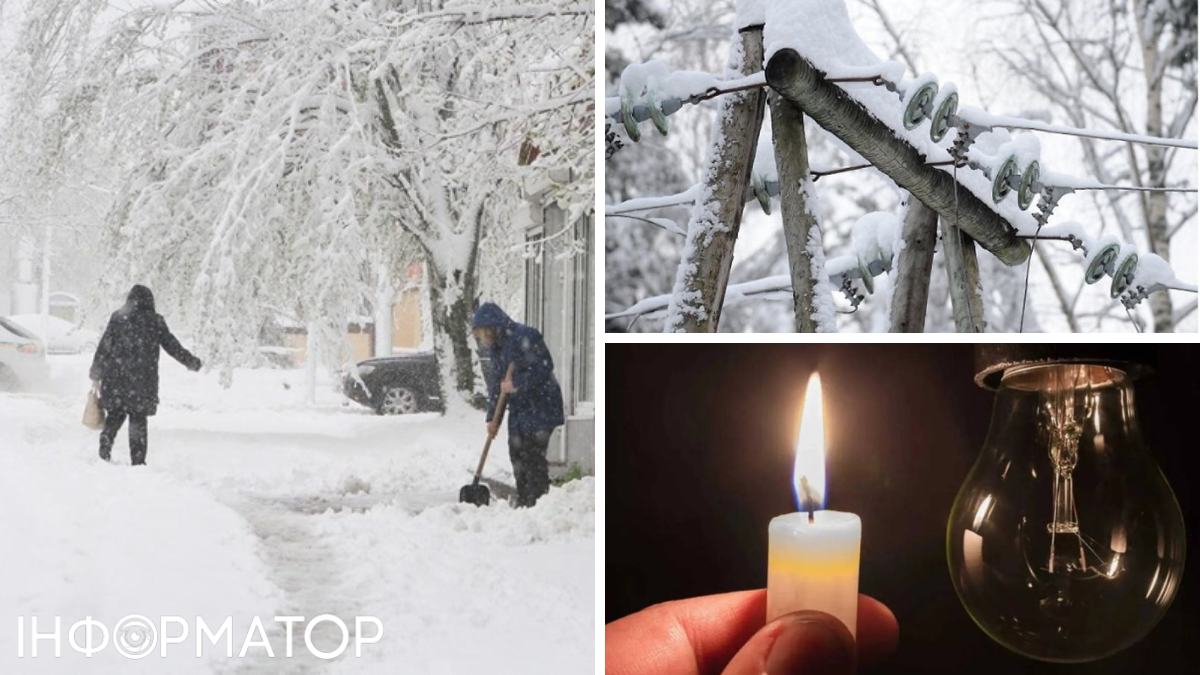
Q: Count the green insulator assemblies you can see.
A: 6